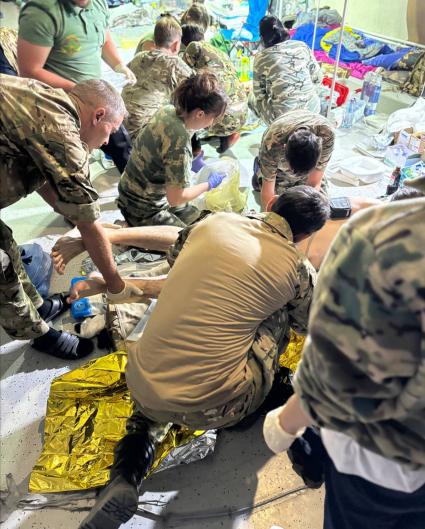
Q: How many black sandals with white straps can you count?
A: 2